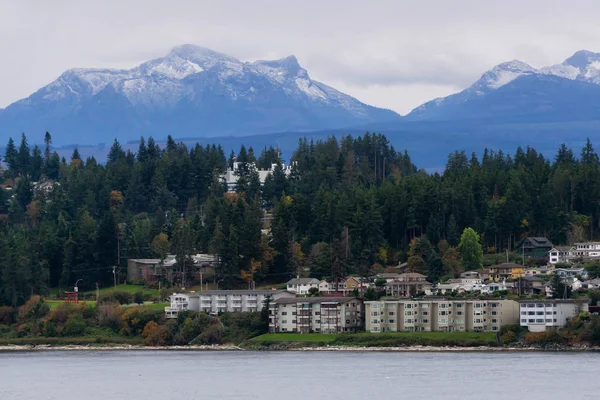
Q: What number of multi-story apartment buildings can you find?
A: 4